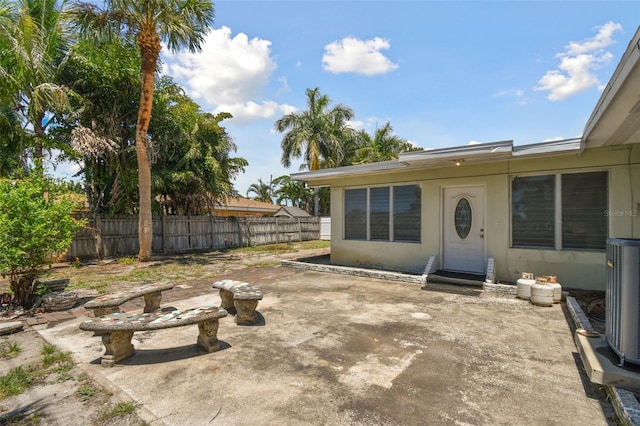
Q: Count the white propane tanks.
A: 3